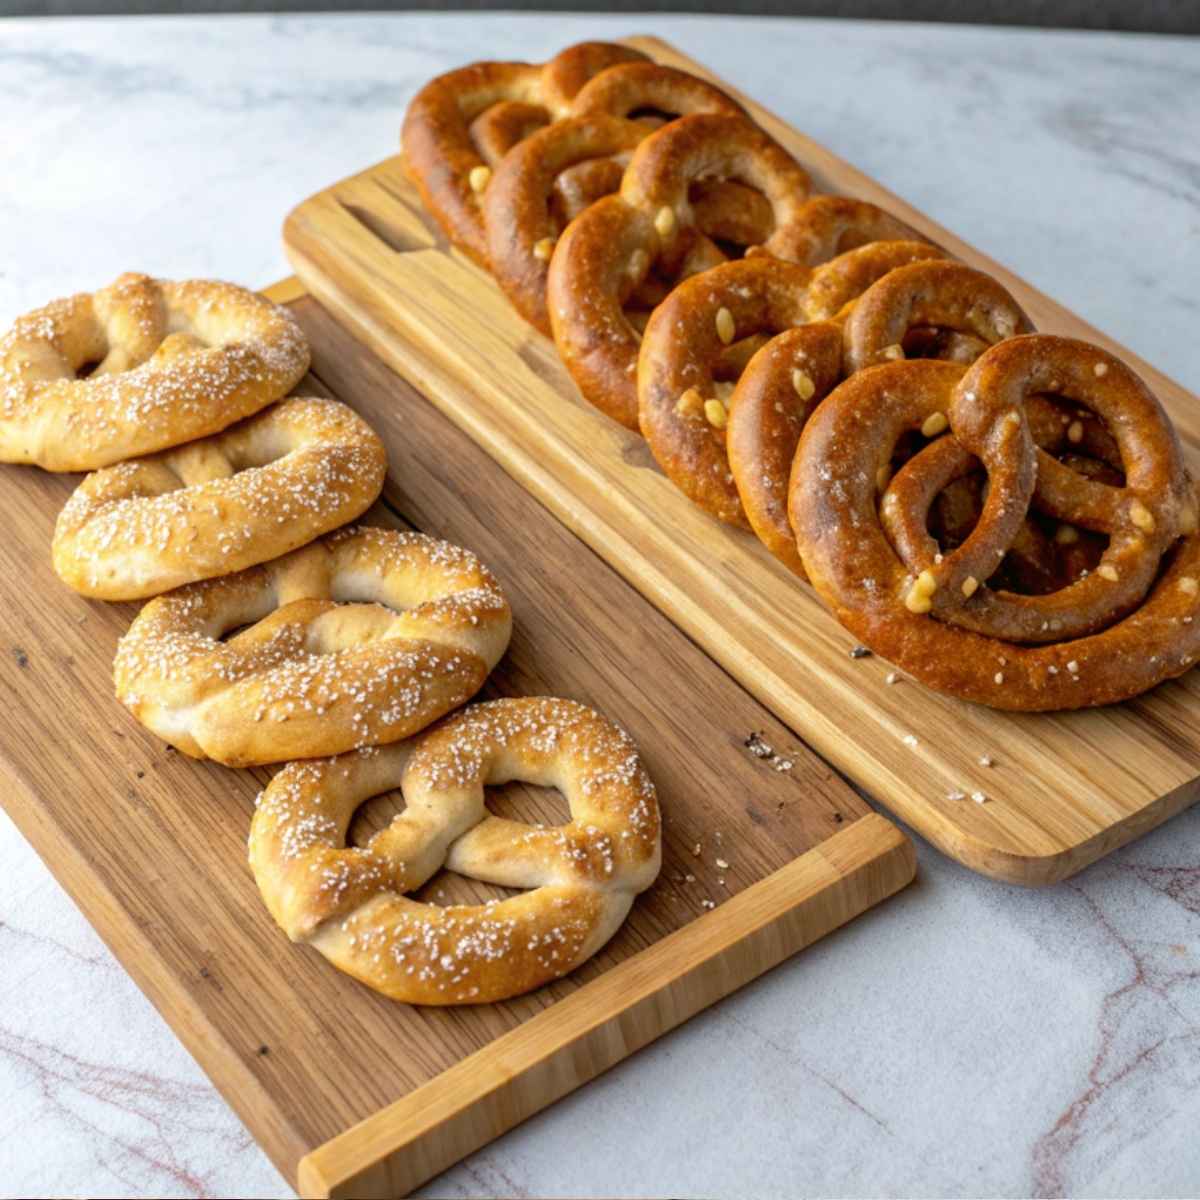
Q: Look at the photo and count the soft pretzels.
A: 10